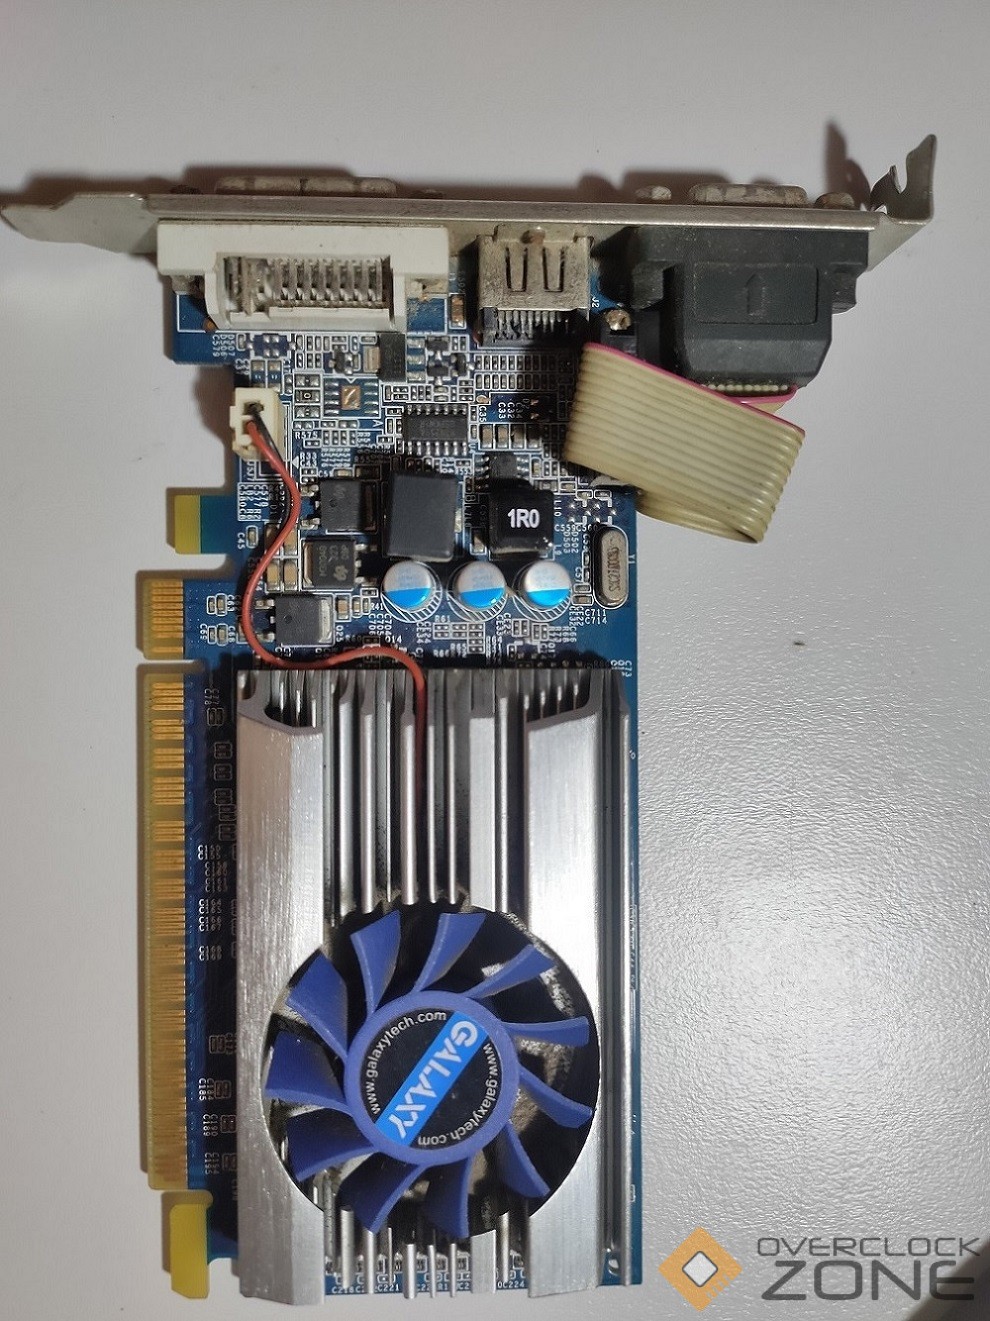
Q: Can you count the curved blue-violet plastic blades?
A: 11